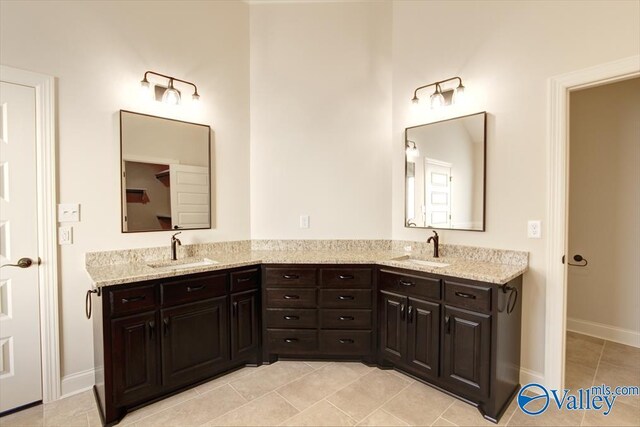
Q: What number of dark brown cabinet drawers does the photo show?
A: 13